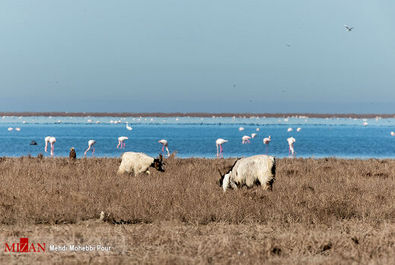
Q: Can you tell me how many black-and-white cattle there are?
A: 2